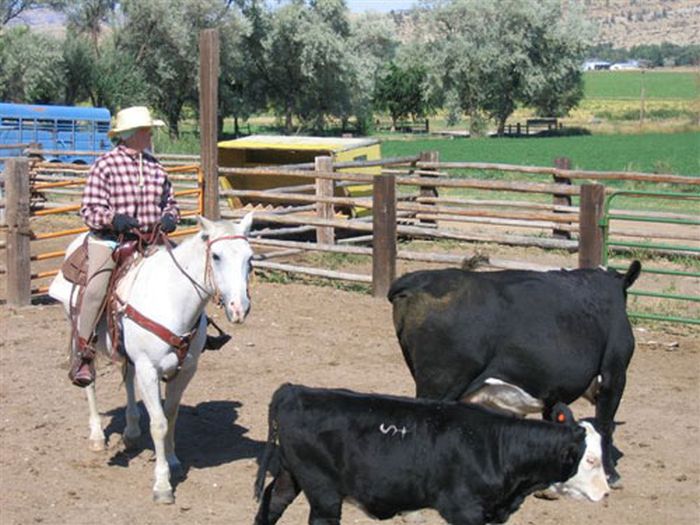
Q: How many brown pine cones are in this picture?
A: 0